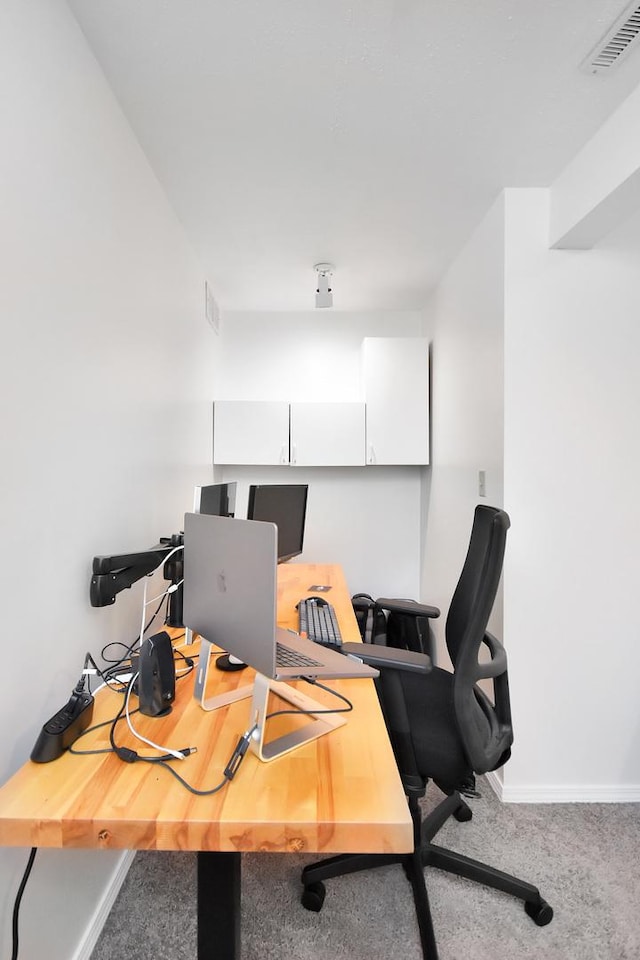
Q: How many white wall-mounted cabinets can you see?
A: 3